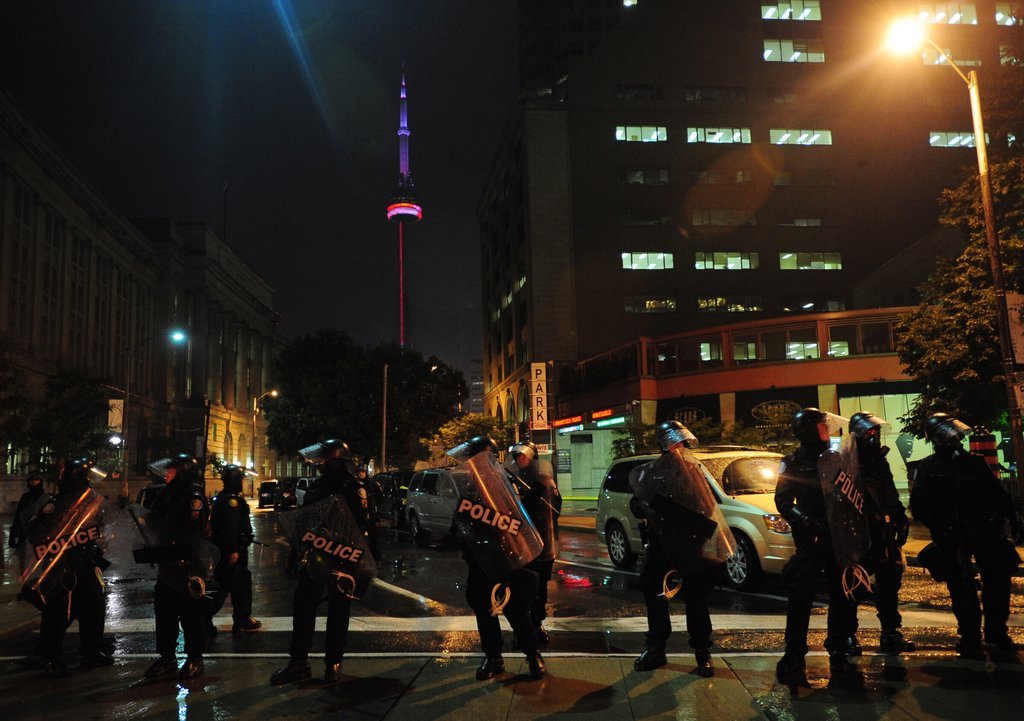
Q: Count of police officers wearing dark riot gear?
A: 11